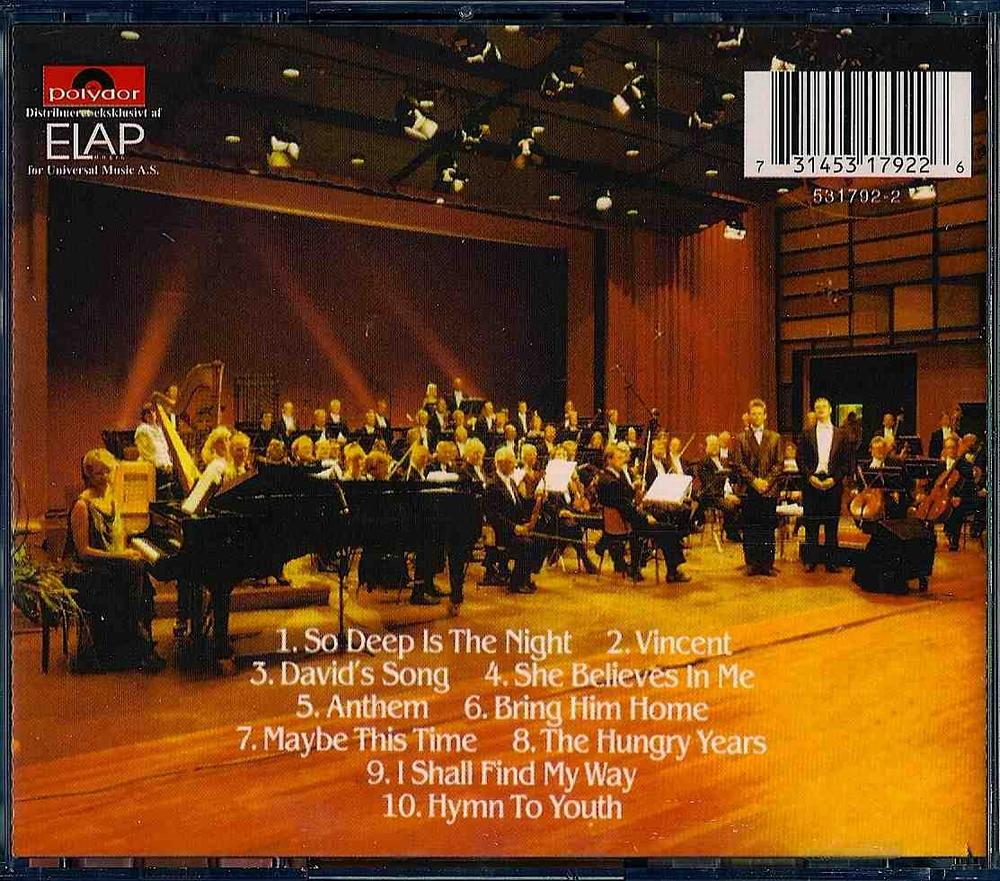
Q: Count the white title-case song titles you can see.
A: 10